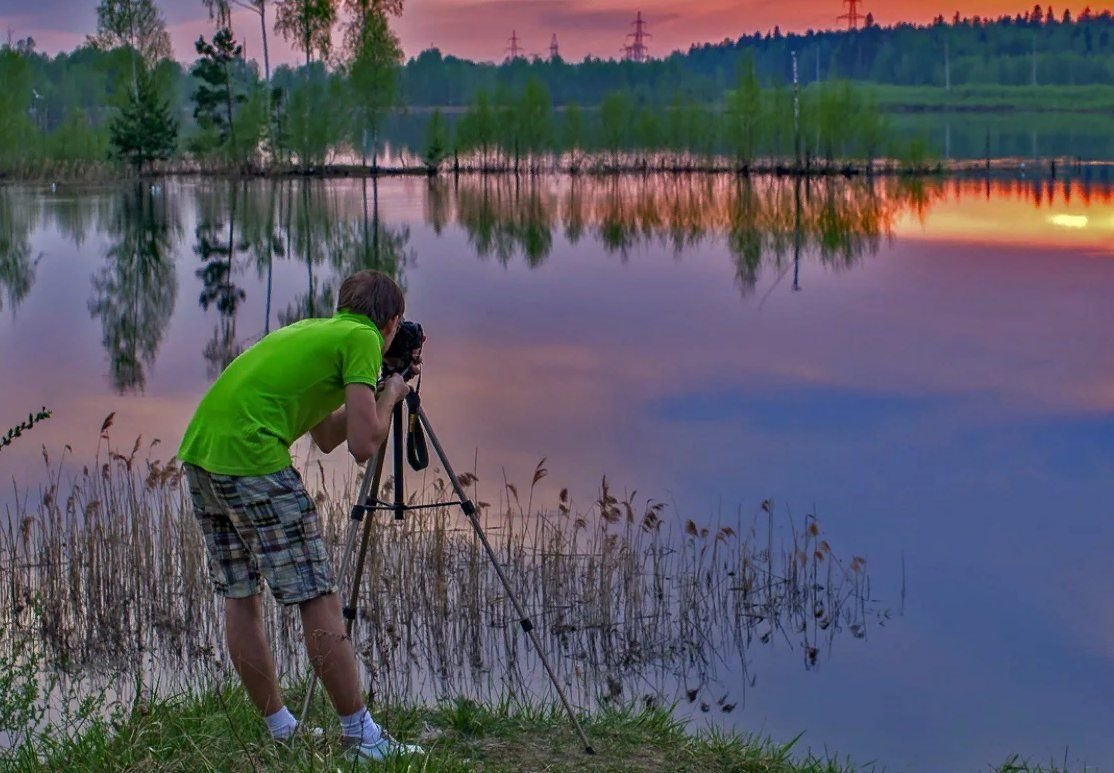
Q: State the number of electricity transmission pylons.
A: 4